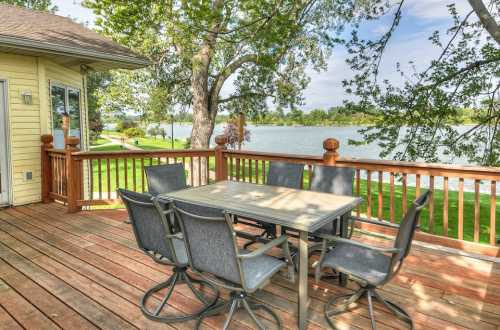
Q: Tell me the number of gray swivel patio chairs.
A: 6